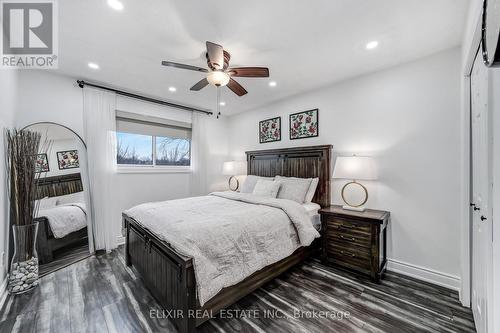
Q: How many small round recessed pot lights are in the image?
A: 6